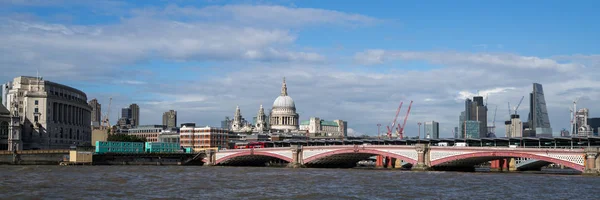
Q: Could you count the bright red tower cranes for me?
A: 2